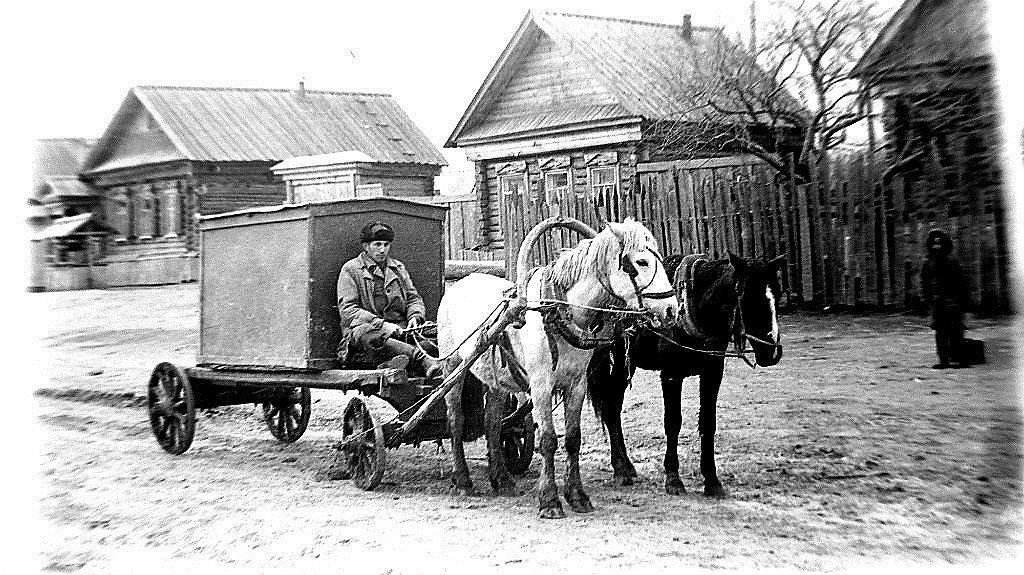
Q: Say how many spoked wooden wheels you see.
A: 4